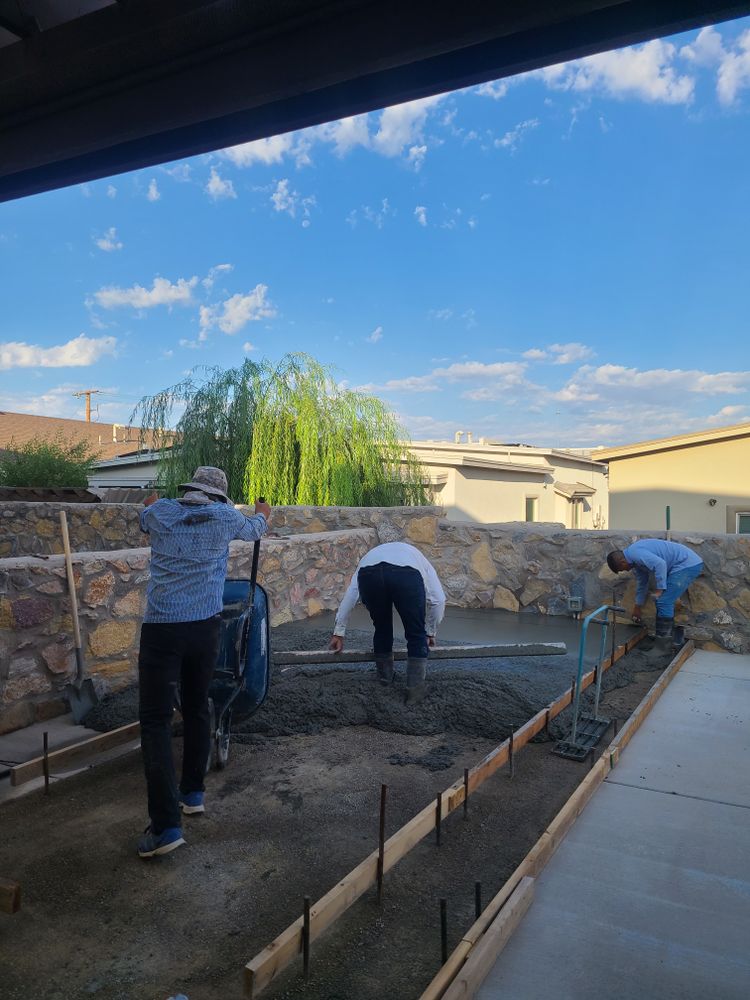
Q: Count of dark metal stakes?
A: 15